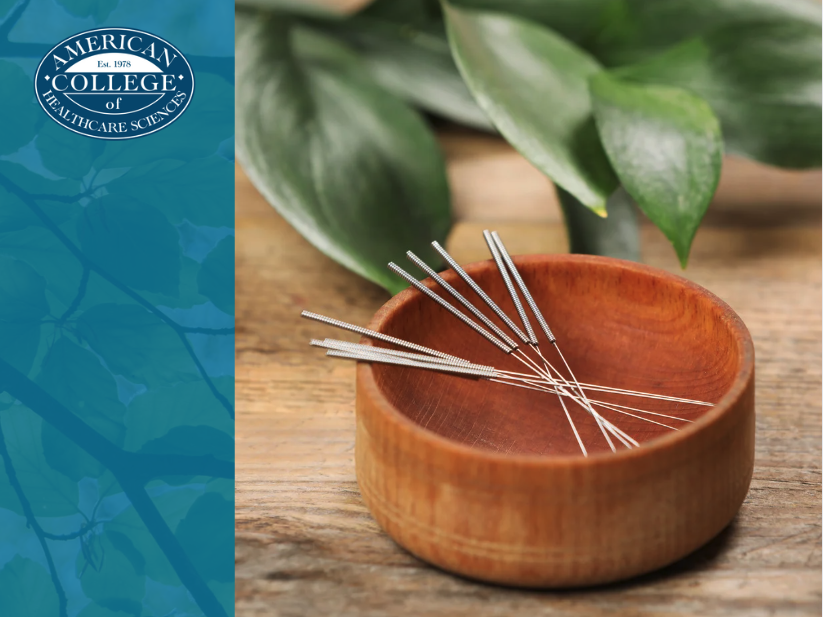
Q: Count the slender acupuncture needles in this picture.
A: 9